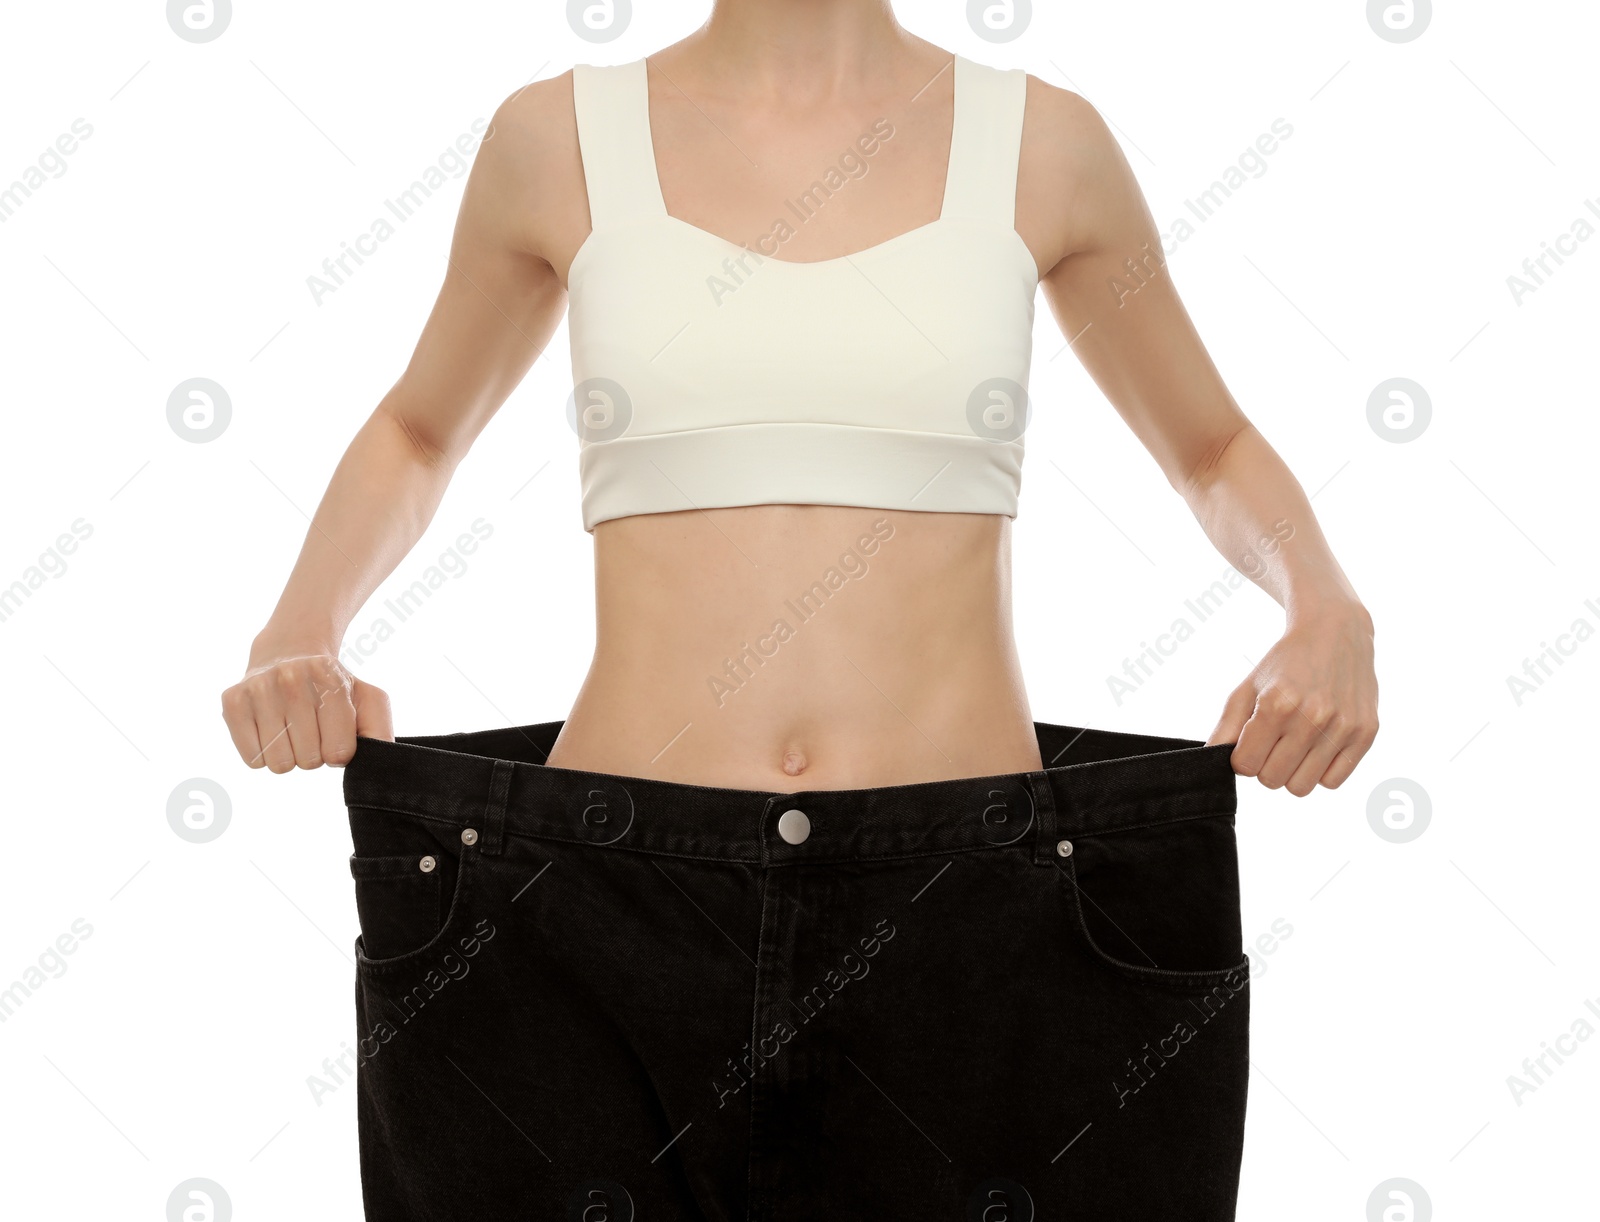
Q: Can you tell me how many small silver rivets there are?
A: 3